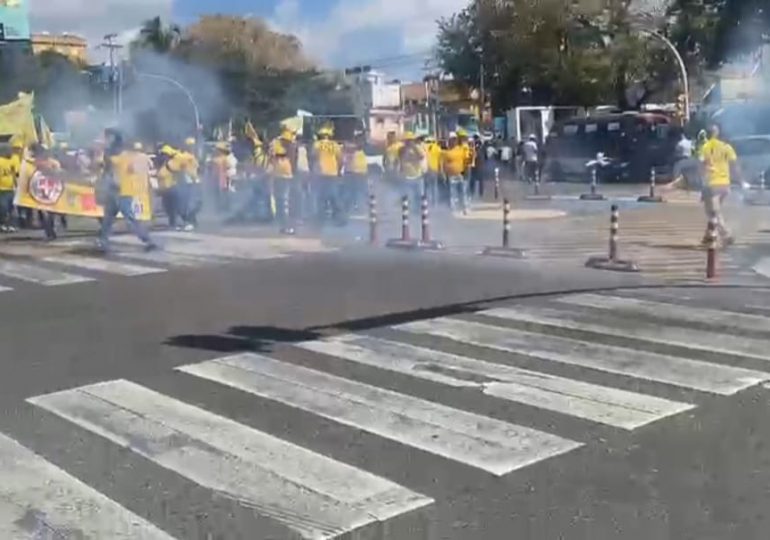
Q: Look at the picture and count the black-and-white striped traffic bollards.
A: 11